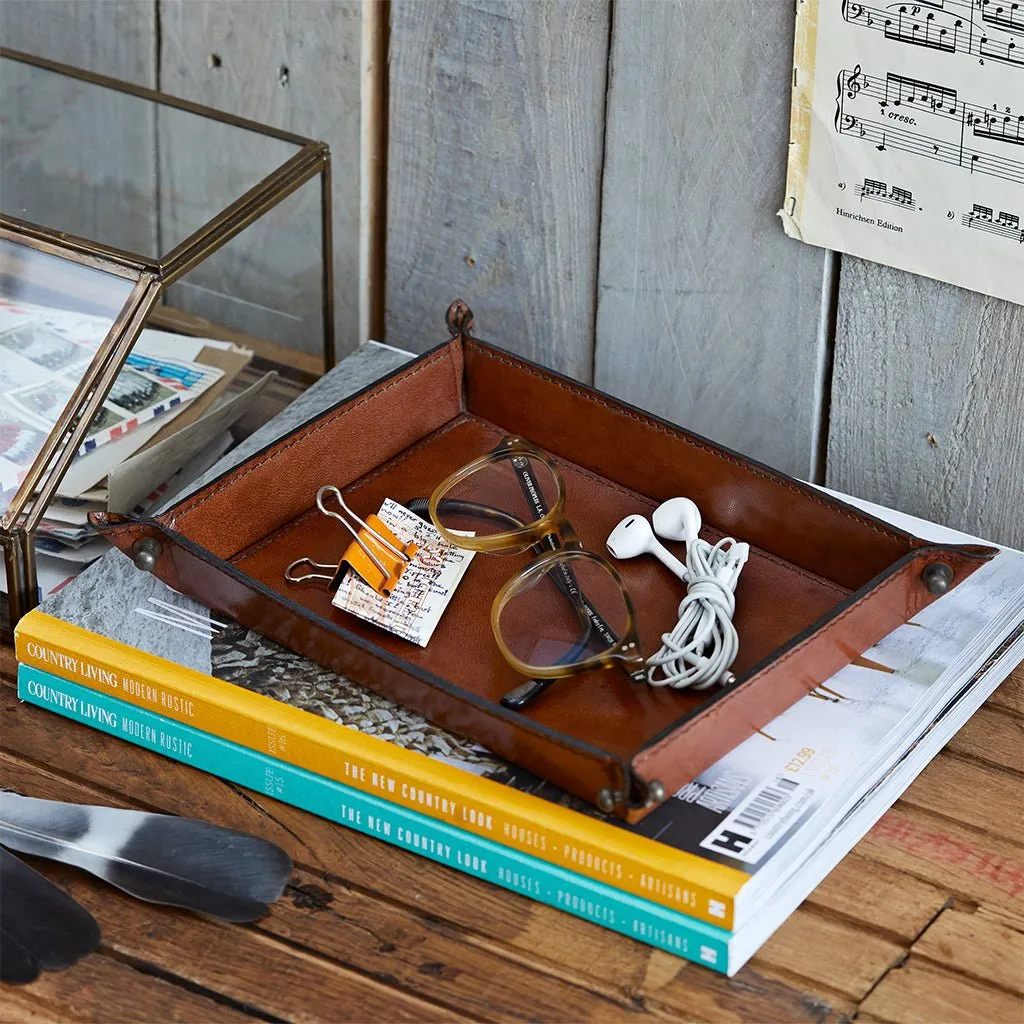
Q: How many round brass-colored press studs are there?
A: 4